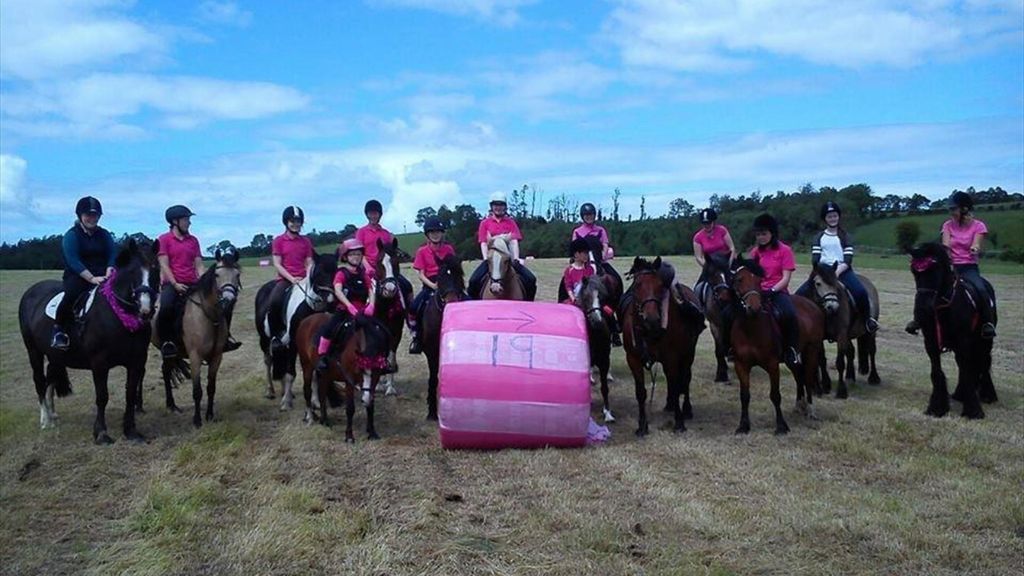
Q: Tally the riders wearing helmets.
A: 13